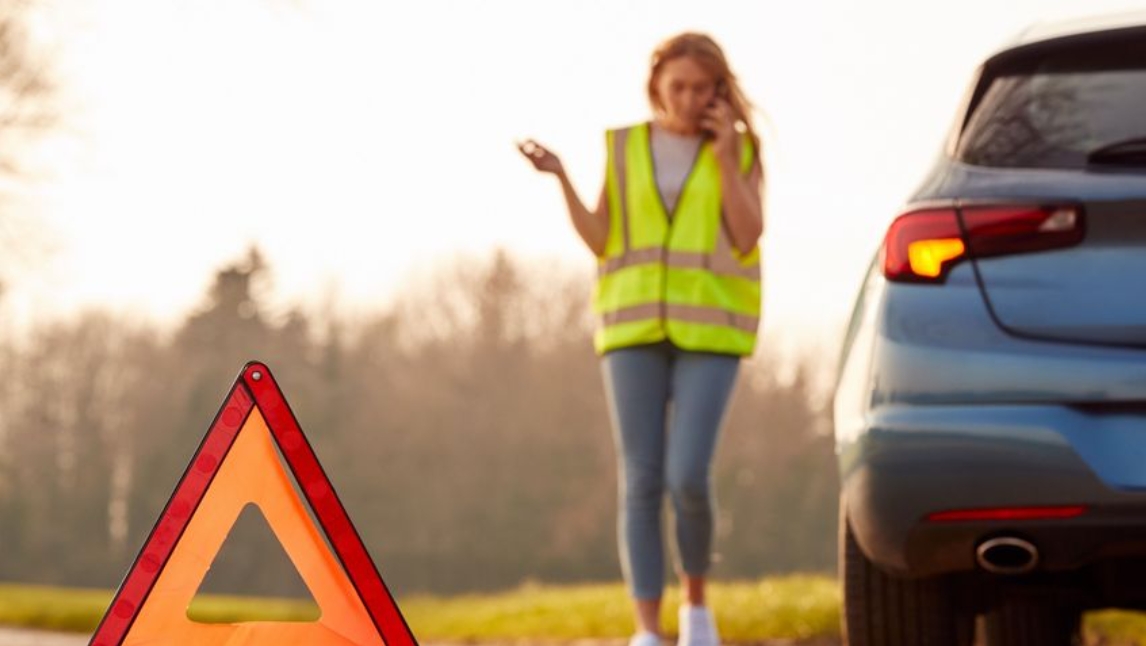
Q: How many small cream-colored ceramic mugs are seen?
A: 0